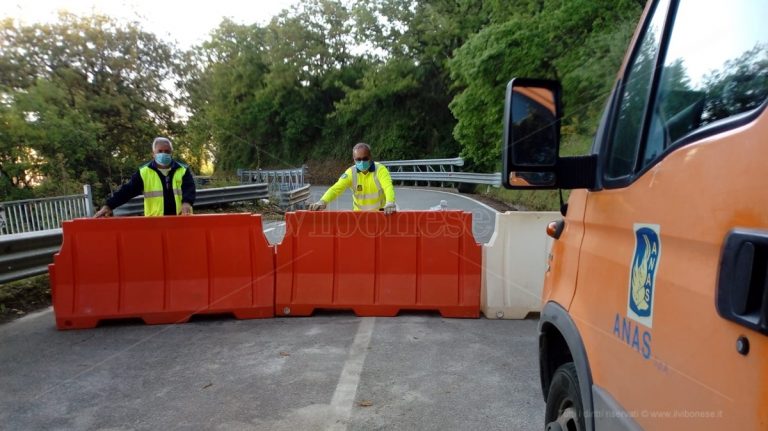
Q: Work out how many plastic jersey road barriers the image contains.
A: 3